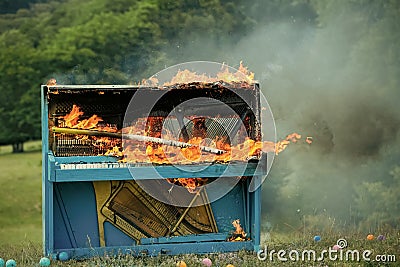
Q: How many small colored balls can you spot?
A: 11